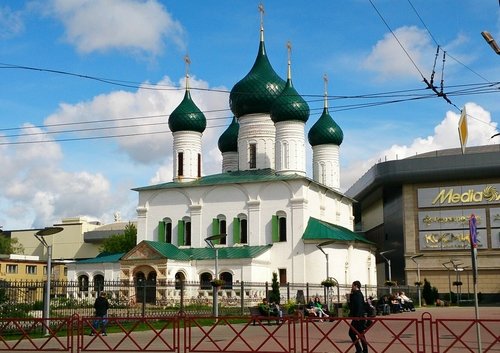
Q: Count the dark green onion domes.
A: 5